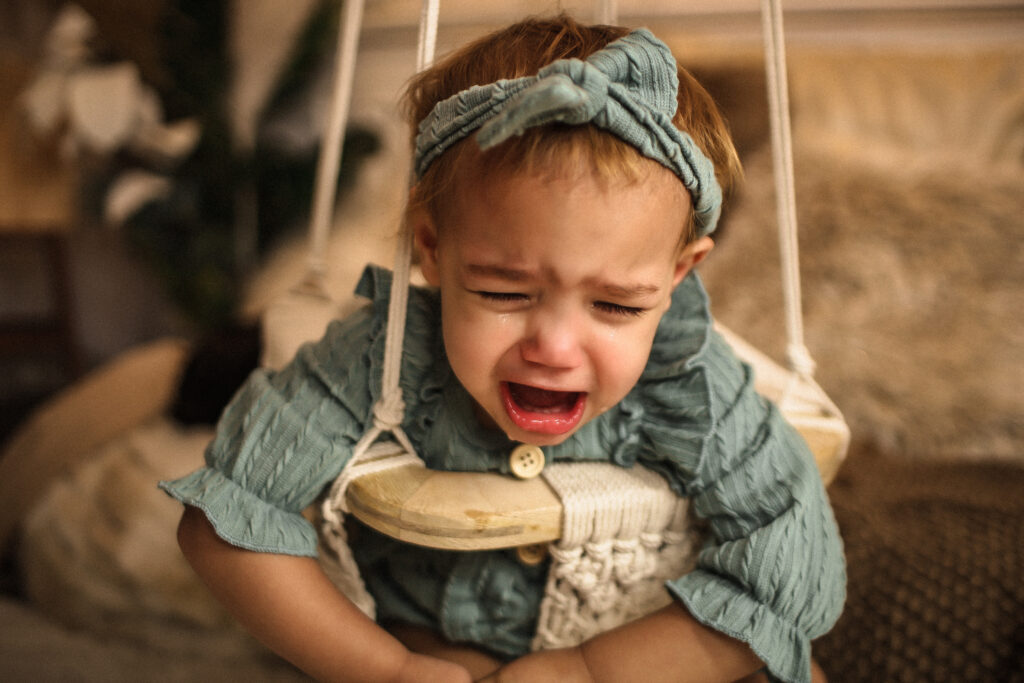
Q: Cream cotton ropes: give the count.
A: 4